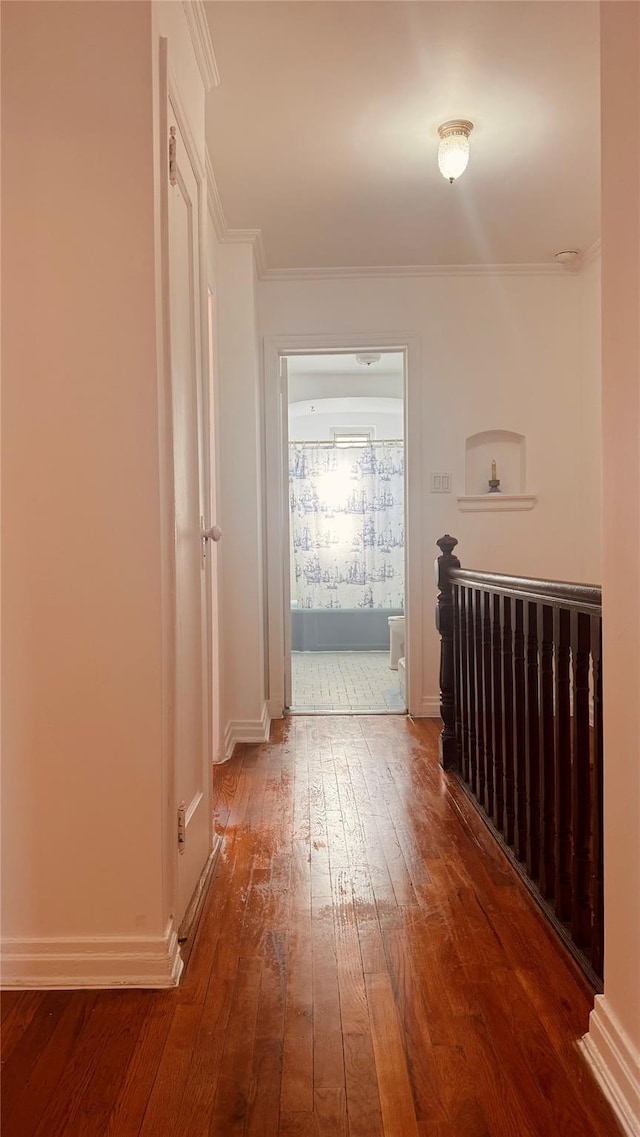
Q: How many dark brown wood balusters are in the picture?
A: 13